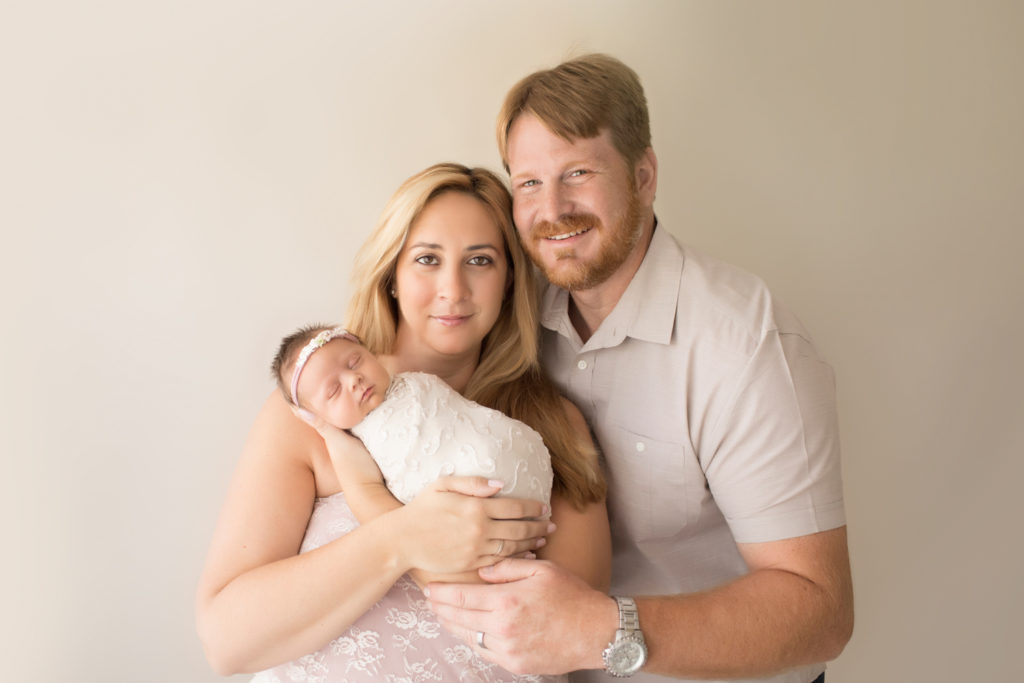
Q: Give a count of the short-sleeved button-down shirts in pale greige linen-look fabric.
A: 1